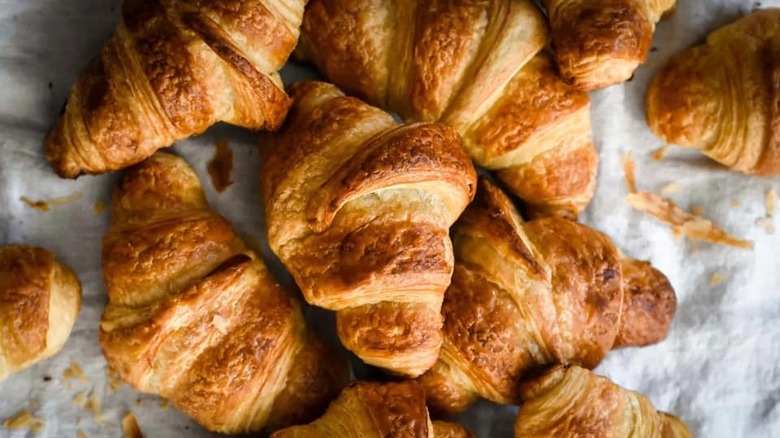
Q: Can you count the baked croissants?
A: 10